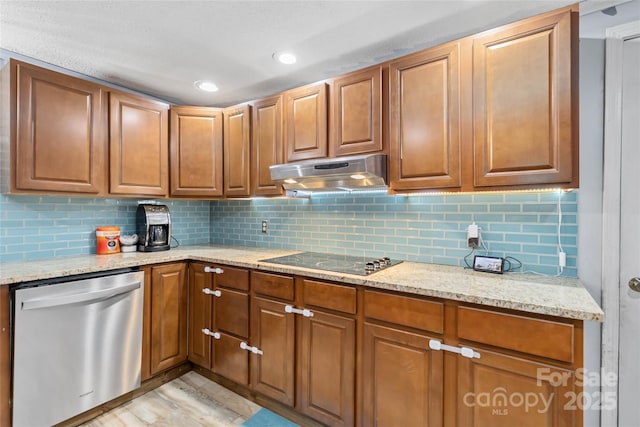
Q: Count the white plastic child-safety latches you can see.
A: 6